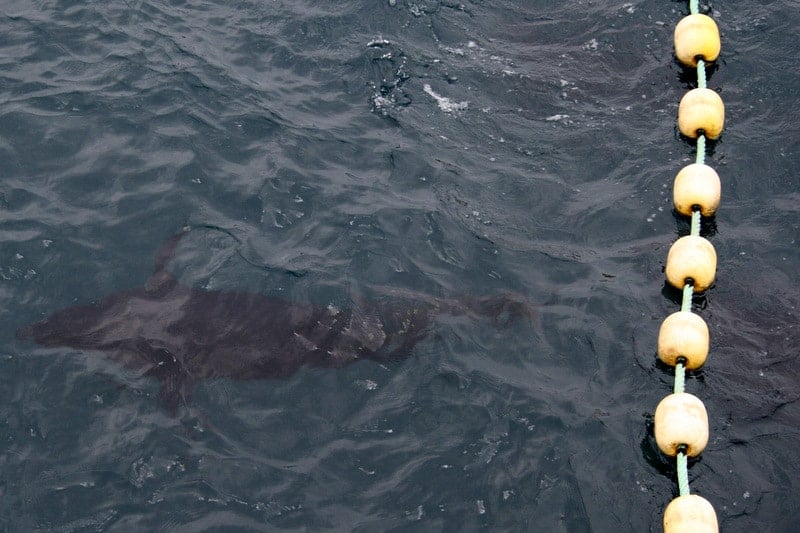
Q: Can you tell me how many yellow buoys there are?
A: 7